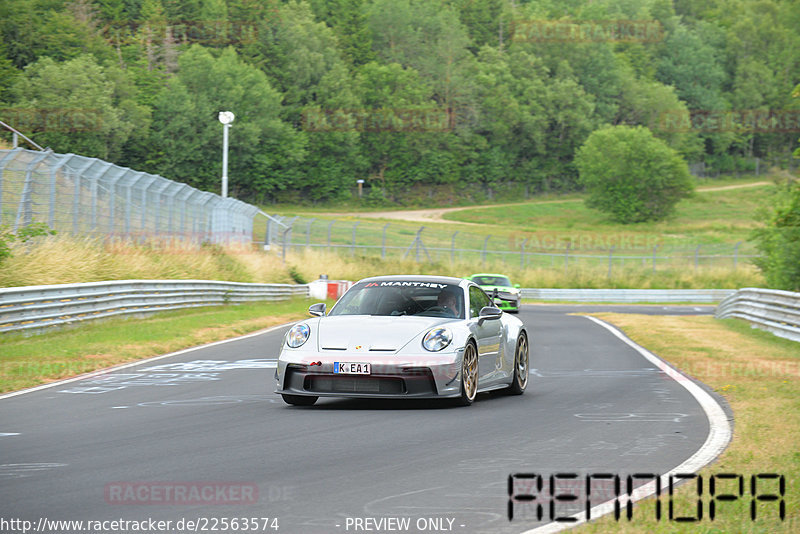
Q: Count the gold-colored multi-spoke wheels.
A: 2